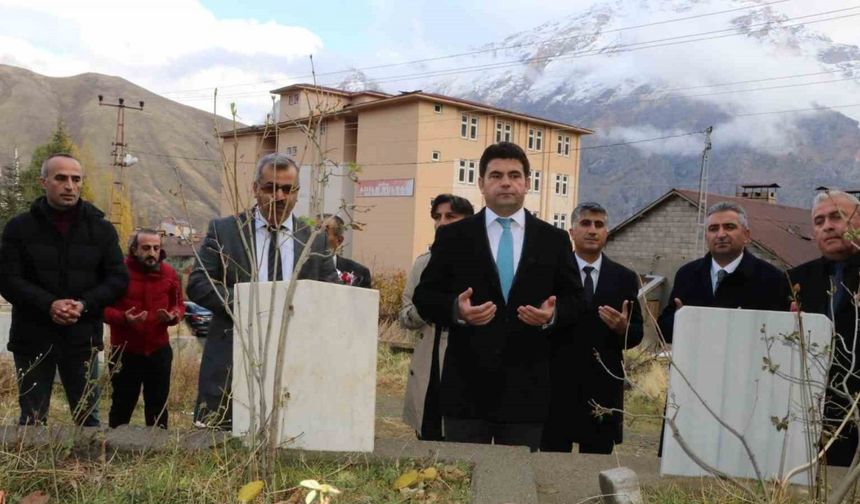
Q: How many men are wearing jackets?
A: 9